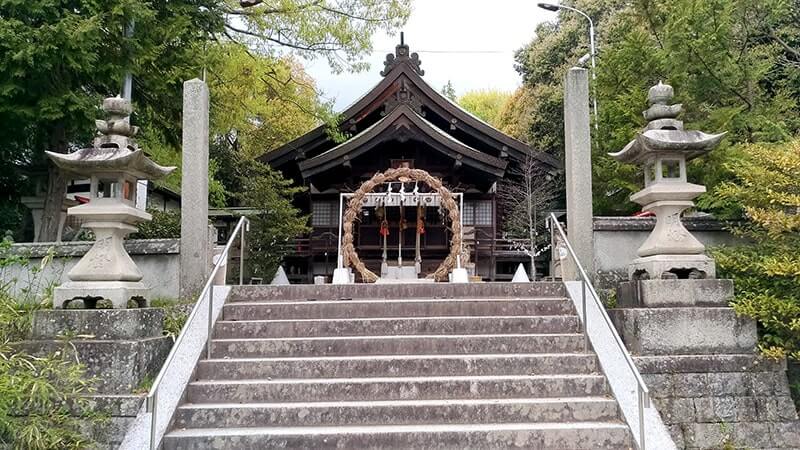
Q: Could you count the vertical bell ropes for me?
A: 3